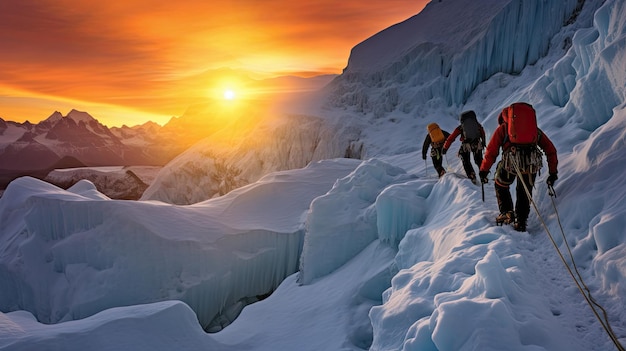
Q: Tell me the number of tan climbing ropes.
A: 2